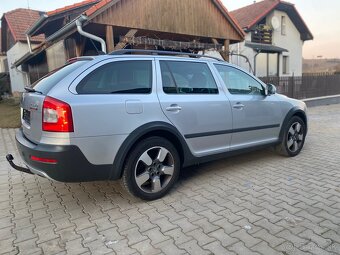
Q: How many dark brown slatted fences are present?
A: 1